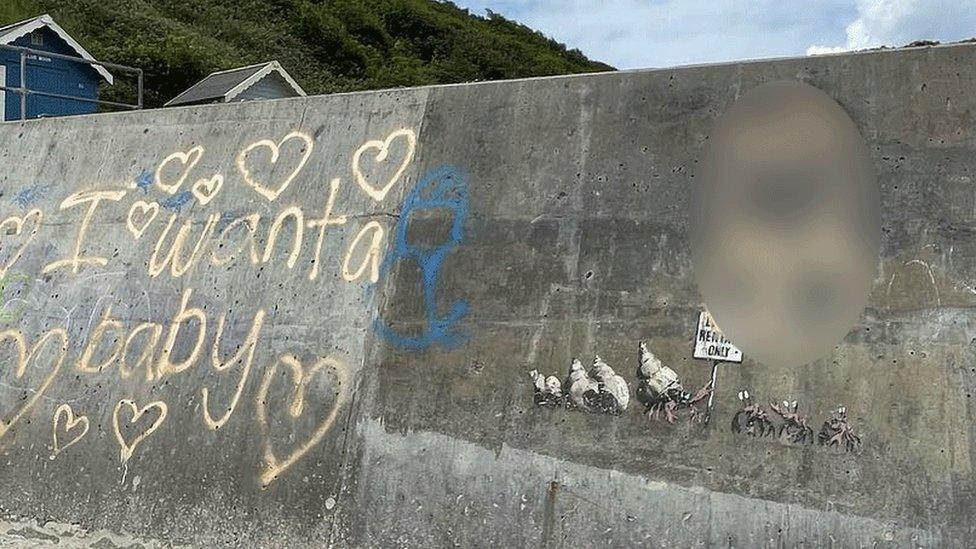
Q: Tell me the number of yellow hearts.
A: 10